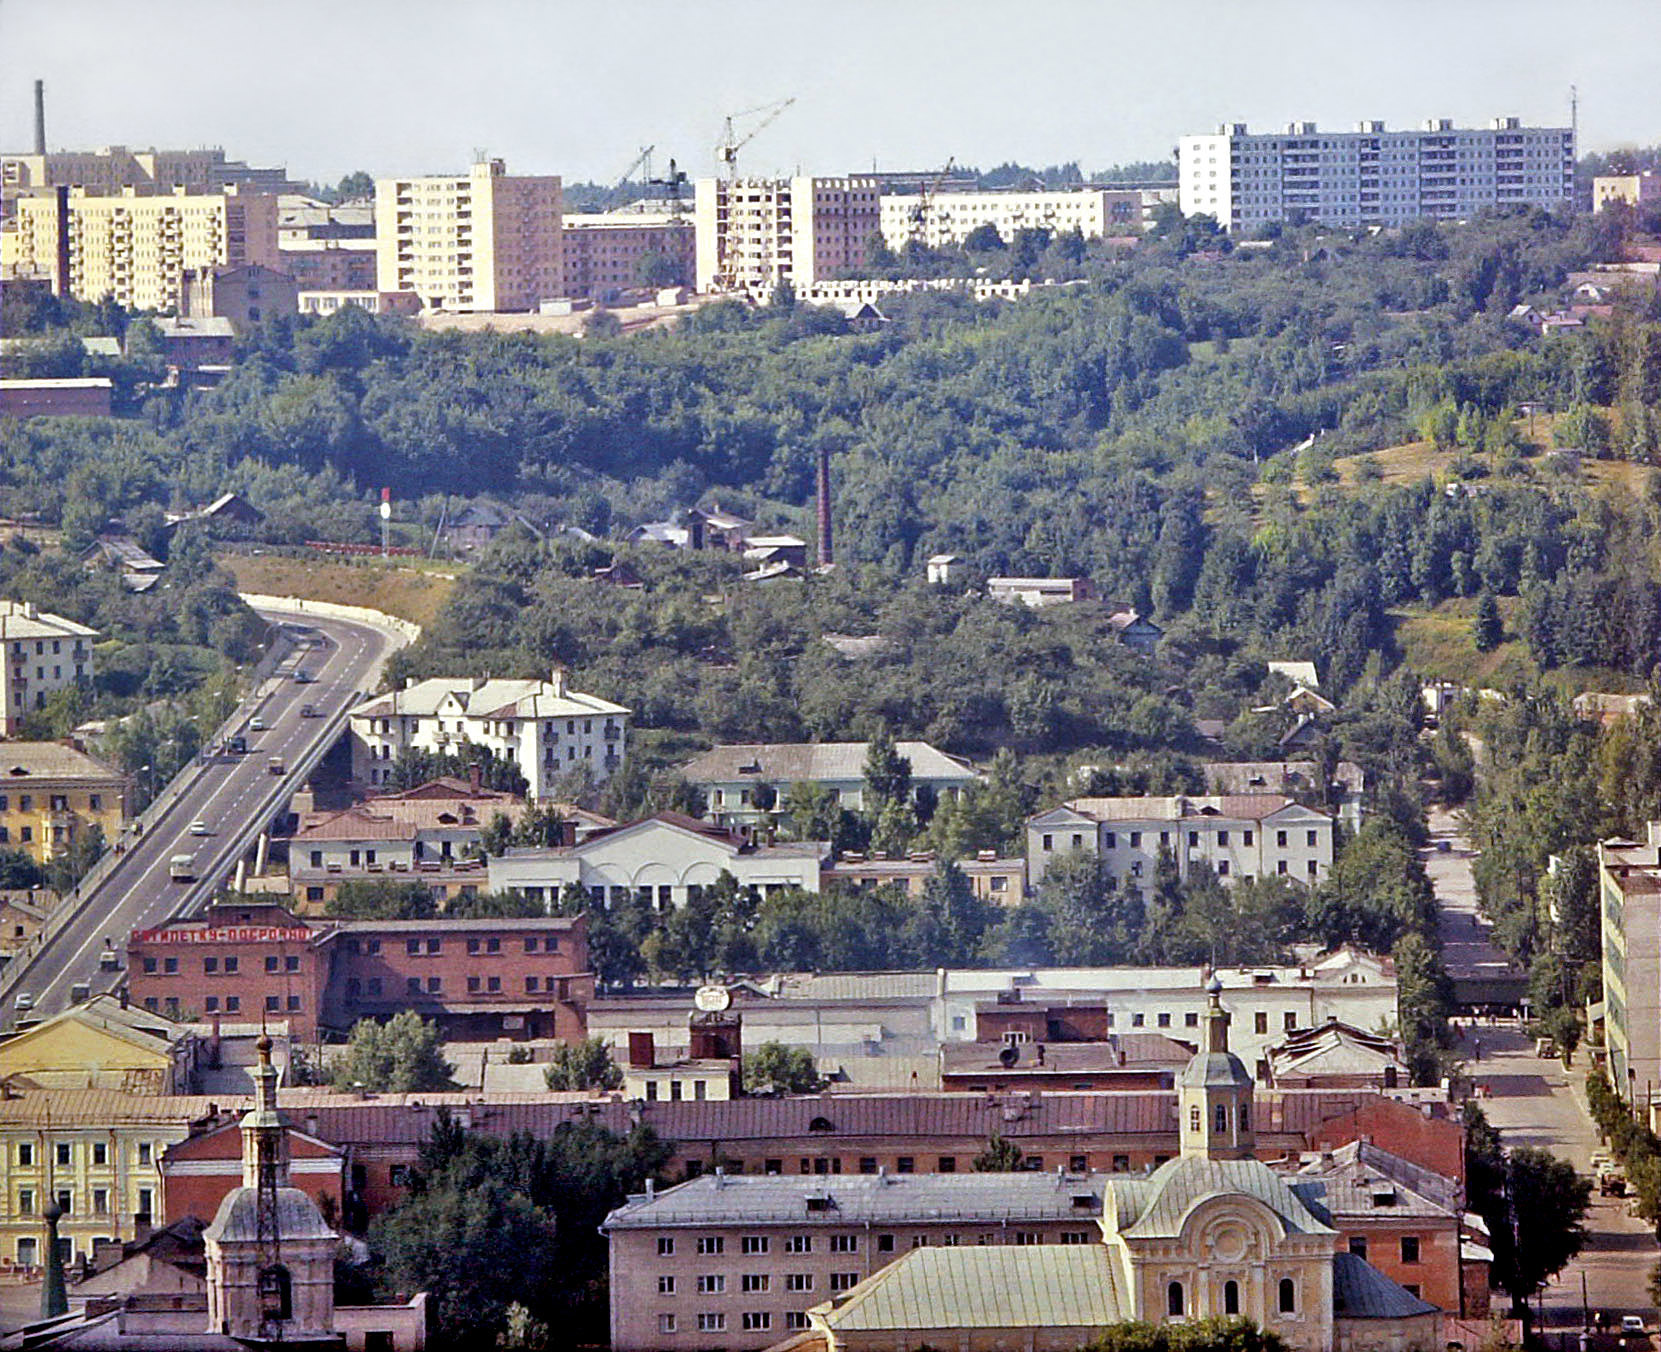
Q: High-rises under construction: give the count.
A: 1